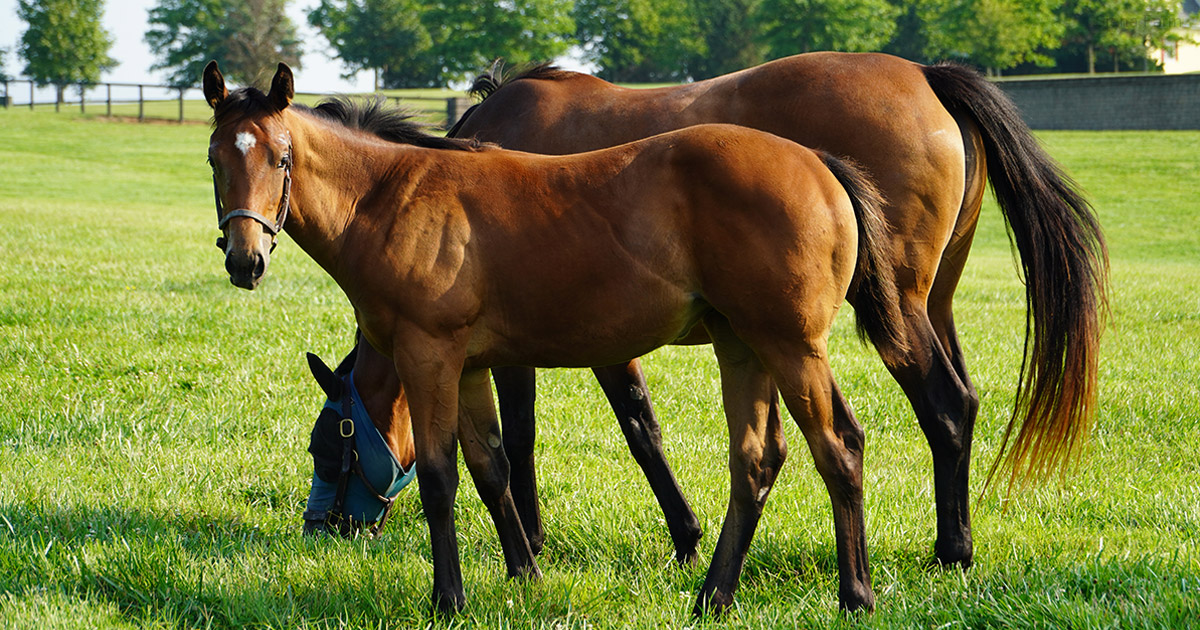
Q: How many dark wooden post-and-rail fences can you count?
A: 1